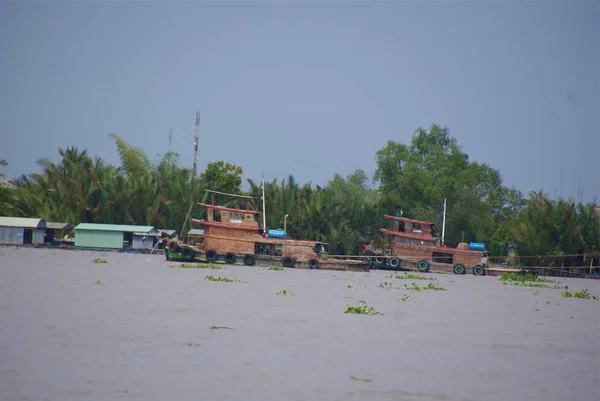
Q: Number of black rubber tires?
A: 13